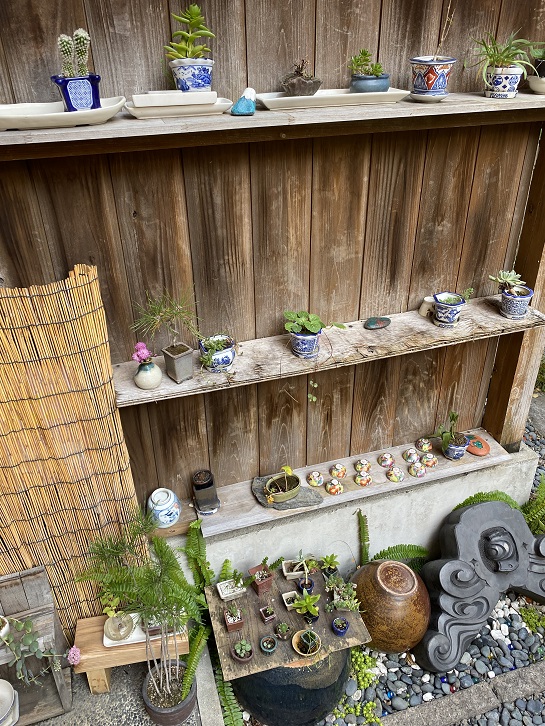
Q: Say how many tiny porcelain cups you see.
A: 11